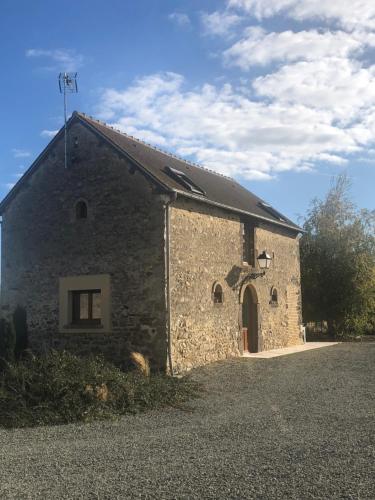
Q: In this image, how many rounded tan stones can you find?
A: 2